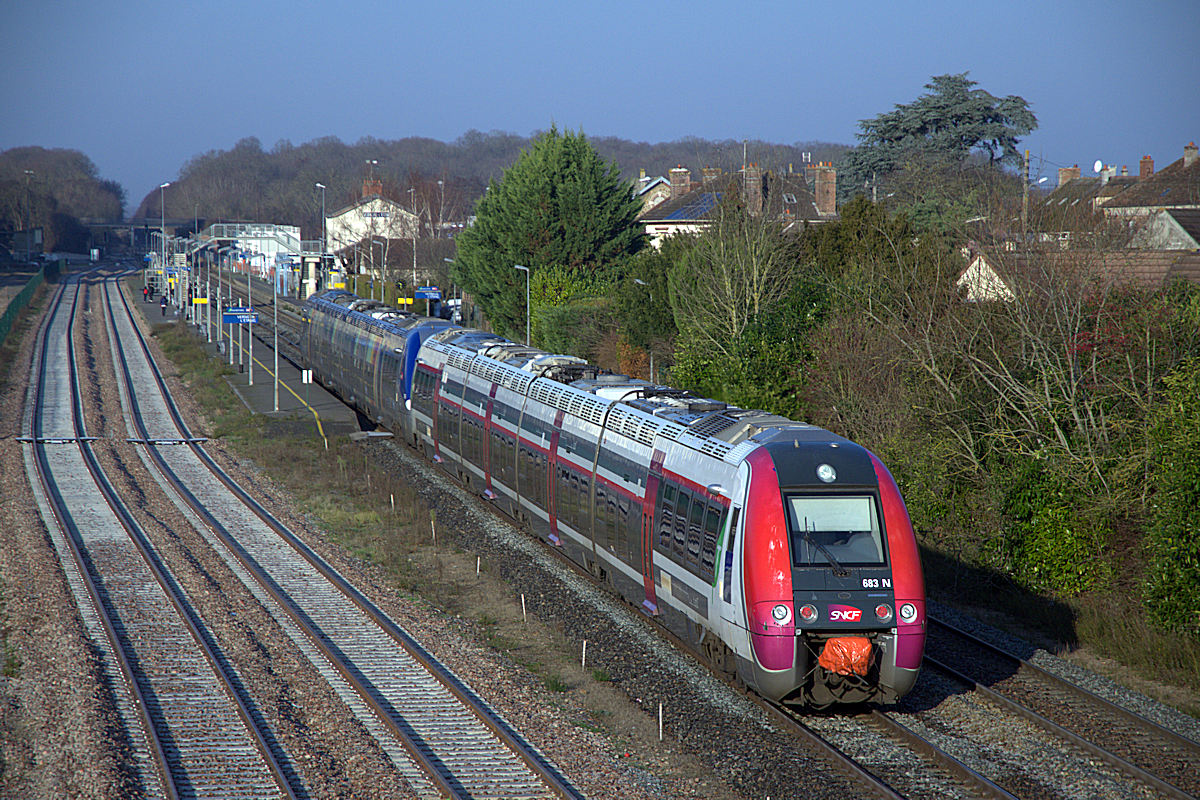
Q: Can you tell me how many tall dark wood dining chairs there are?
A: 0